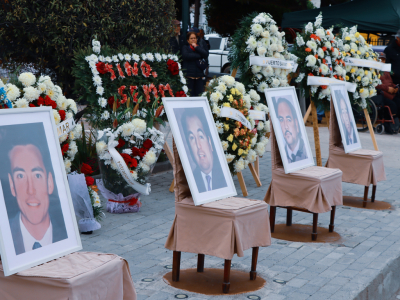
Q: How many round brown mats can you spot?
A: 3